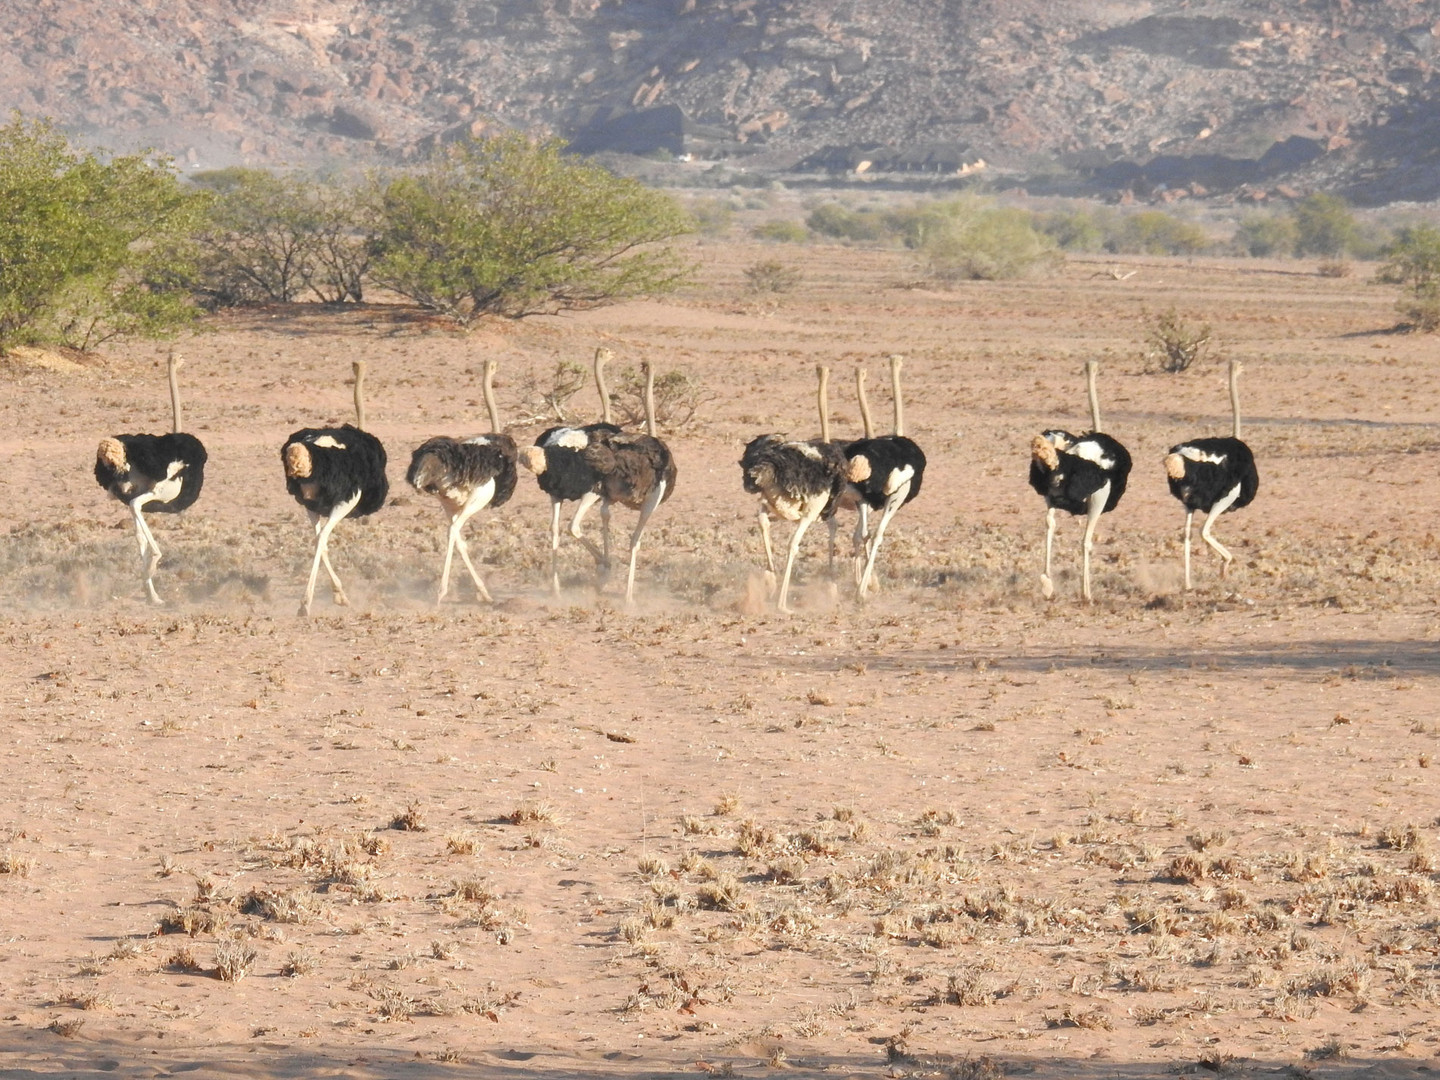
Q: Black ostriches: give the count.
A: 6